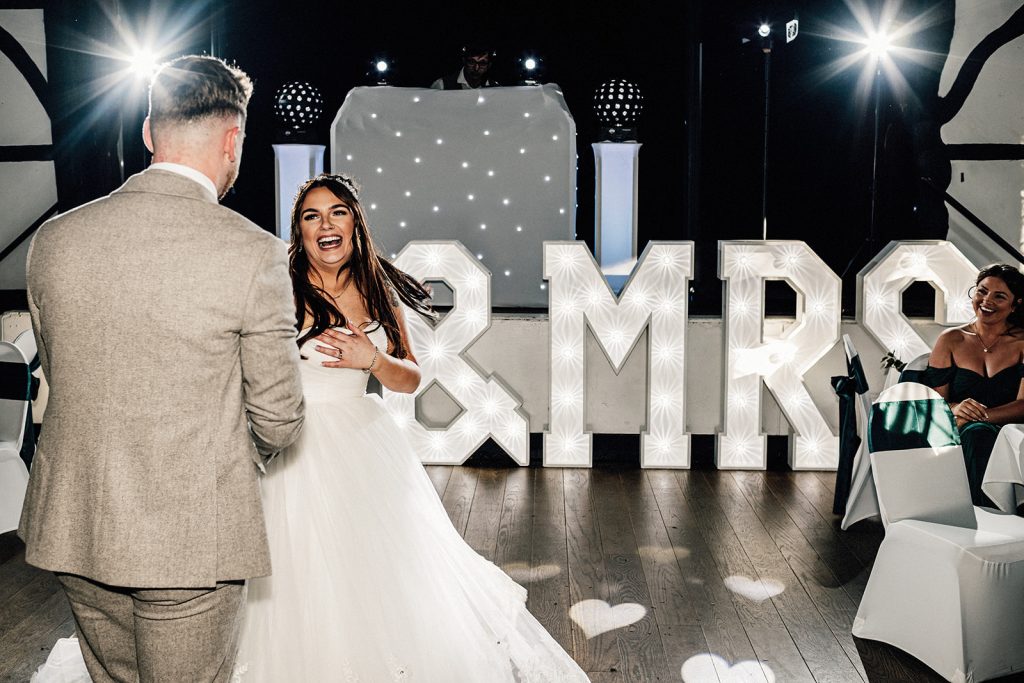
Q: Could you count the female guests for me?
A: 1